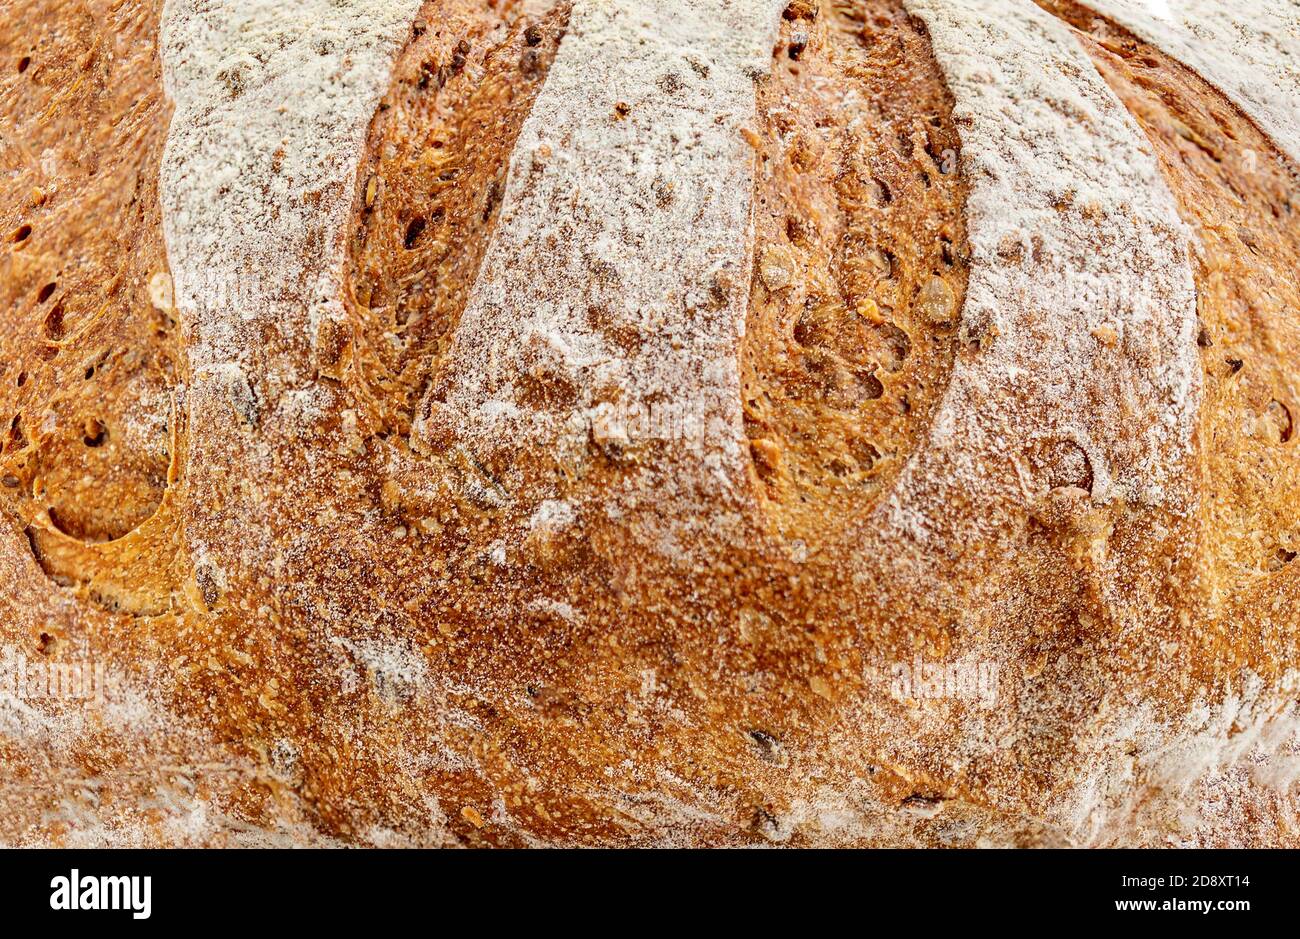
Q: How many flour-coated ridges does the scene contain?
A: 4